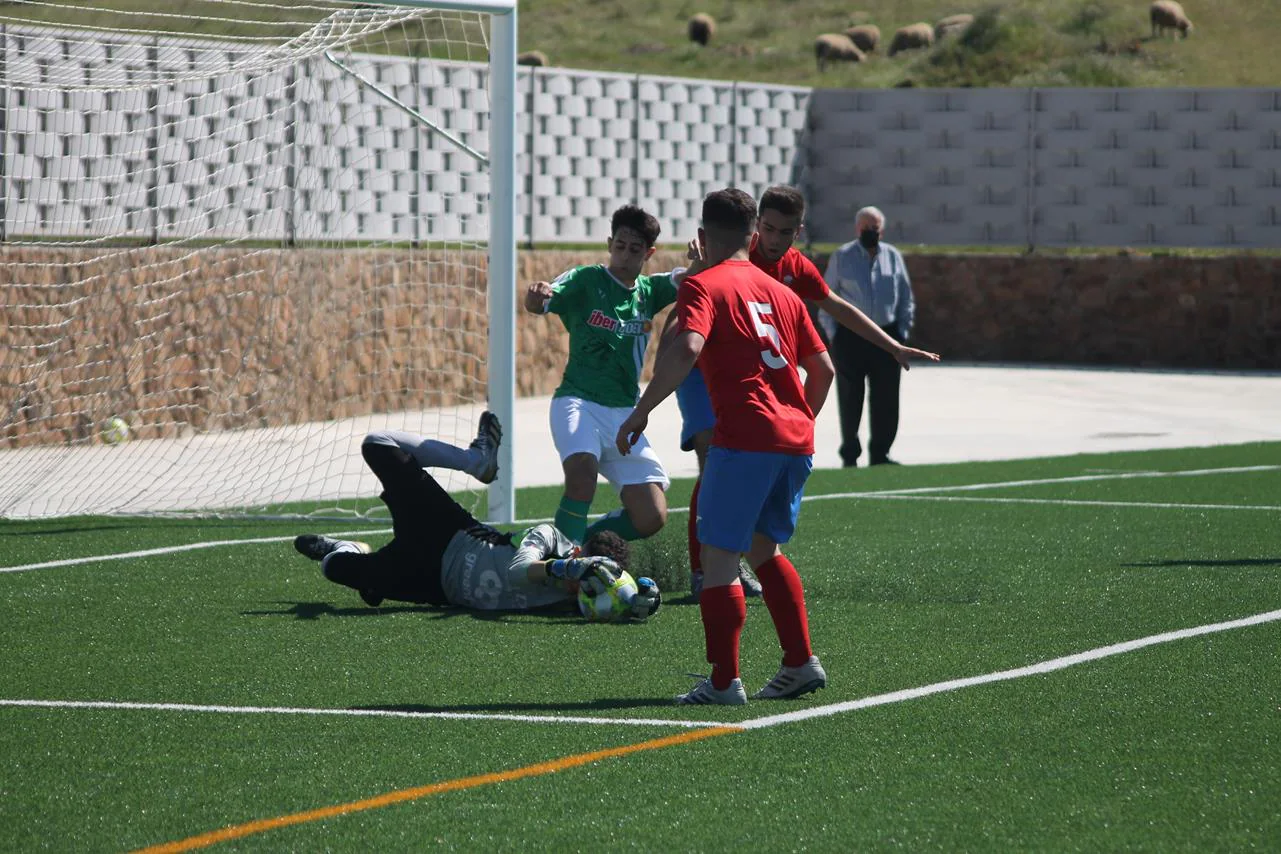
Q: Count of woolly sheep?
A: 7